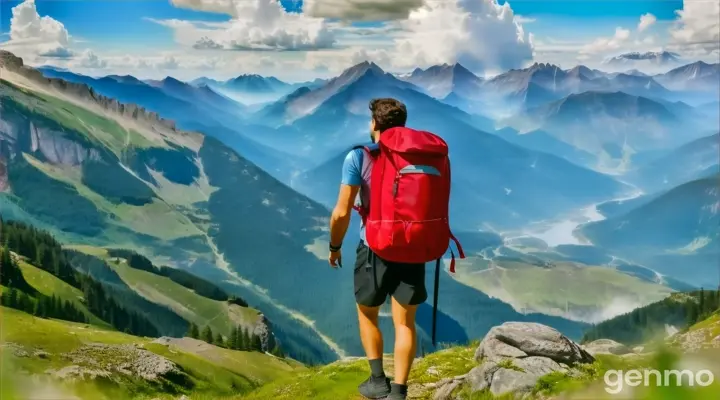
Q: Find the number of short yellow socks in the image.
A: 0